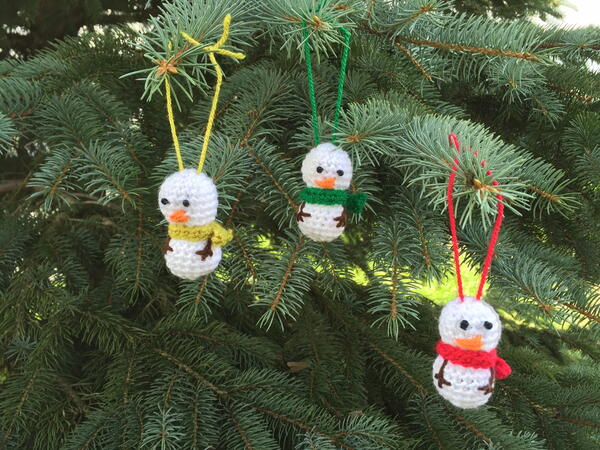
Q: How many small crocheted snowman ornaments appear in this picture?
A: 3